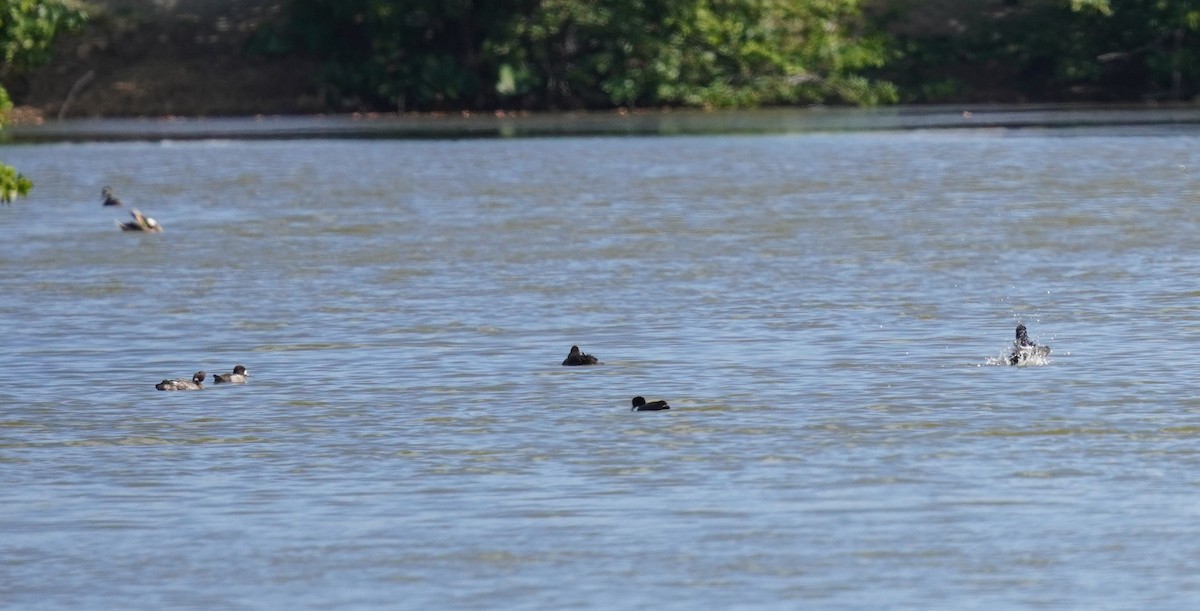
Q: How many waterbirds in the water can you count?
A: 7